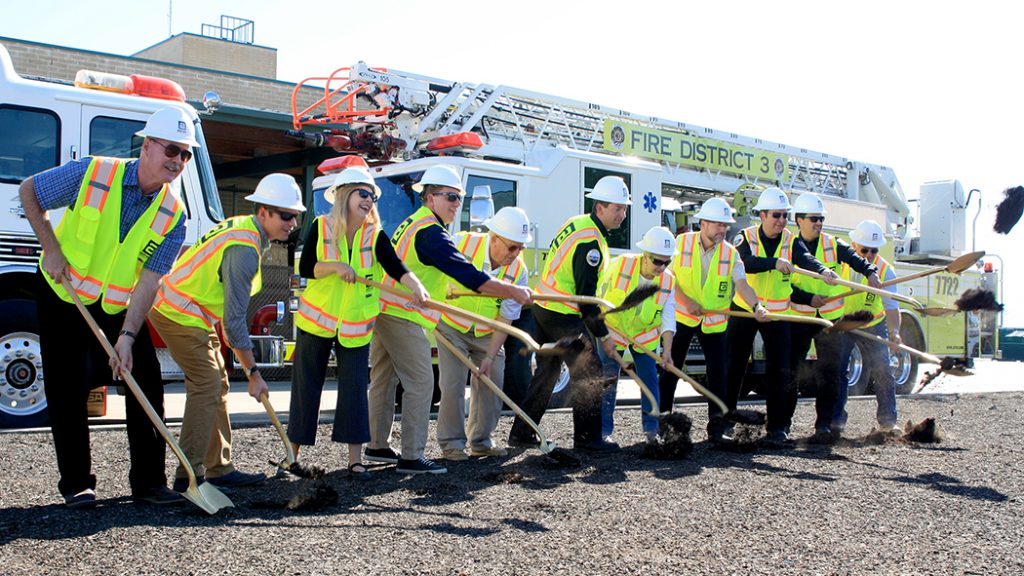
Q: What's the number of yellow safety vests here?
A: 11